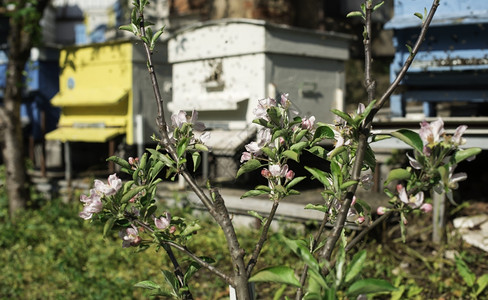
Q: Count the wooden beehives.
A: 4